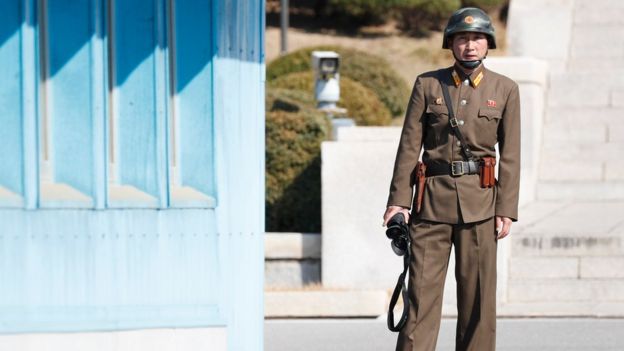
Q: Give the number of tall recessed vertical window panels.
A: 4